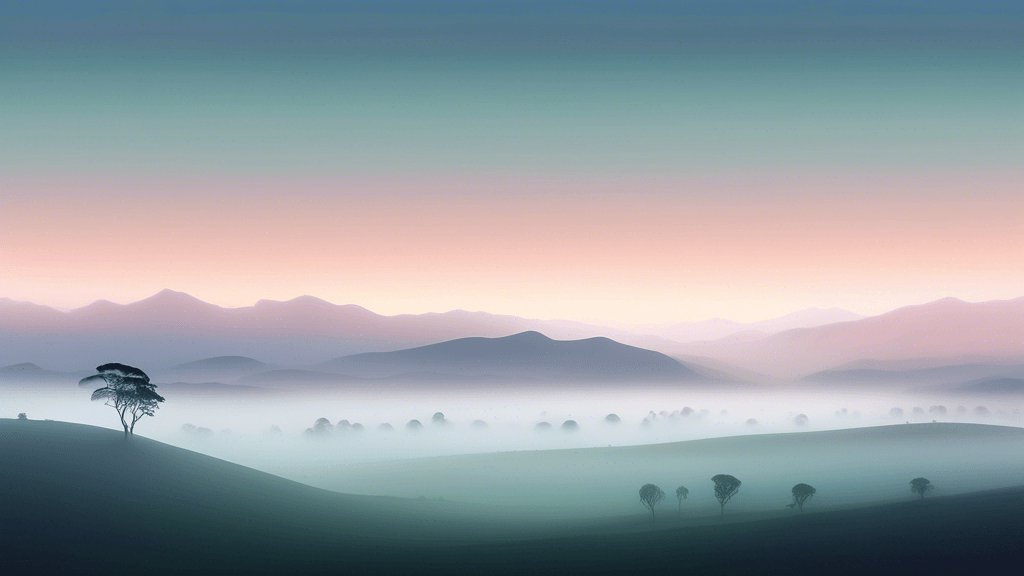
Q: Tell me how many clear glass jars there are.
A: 0